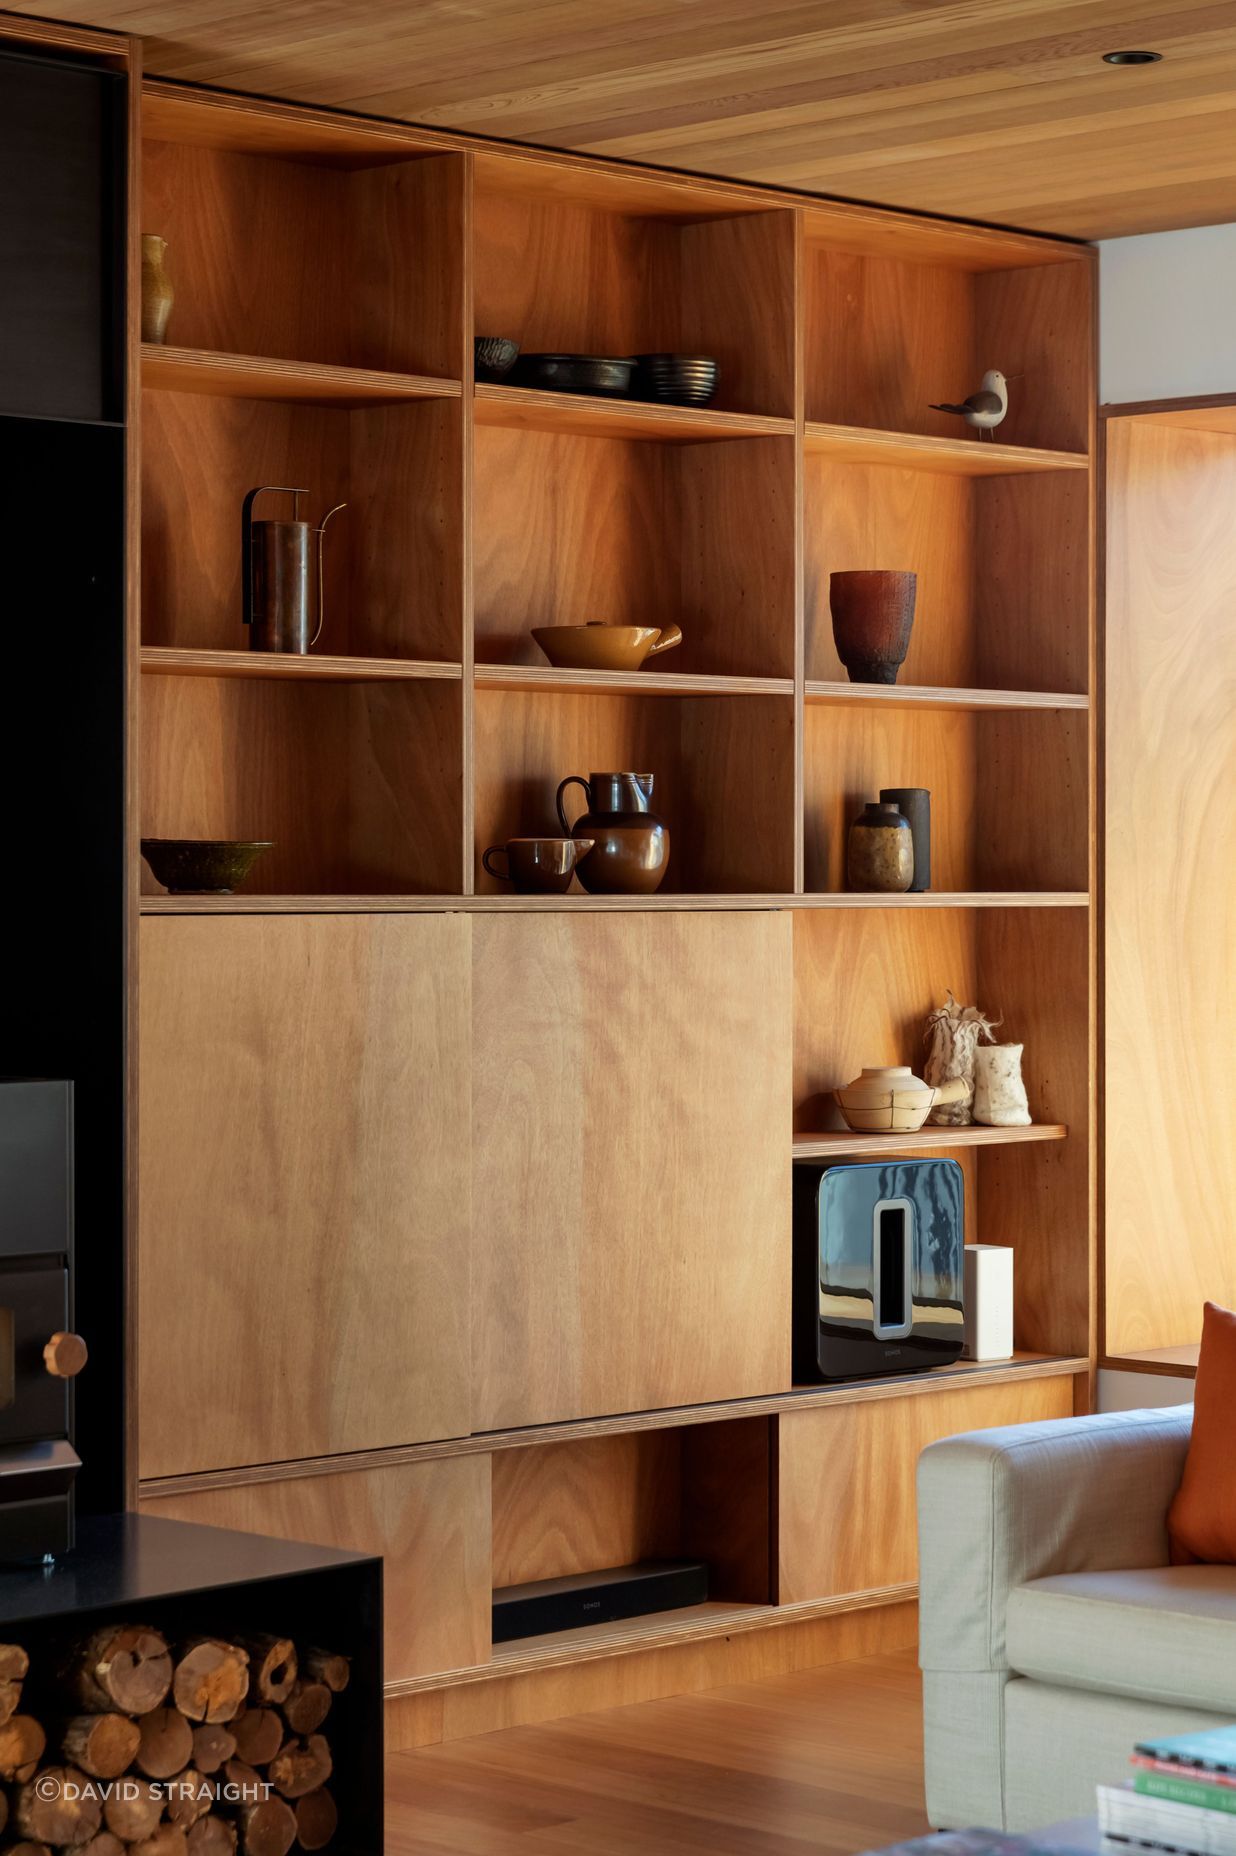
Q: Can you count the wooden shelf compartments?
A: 12